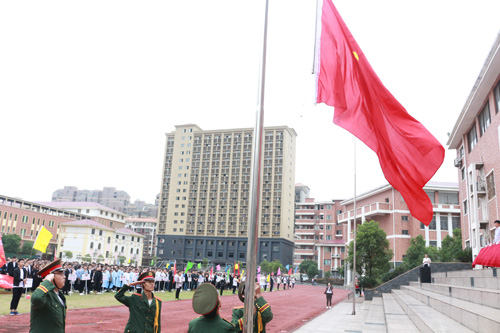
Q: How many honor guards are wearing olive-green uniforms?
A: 4